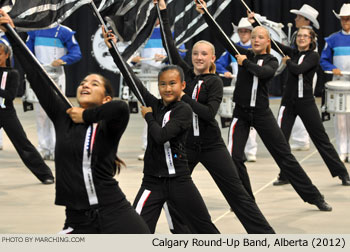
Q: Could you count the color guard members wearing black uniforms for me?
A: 6